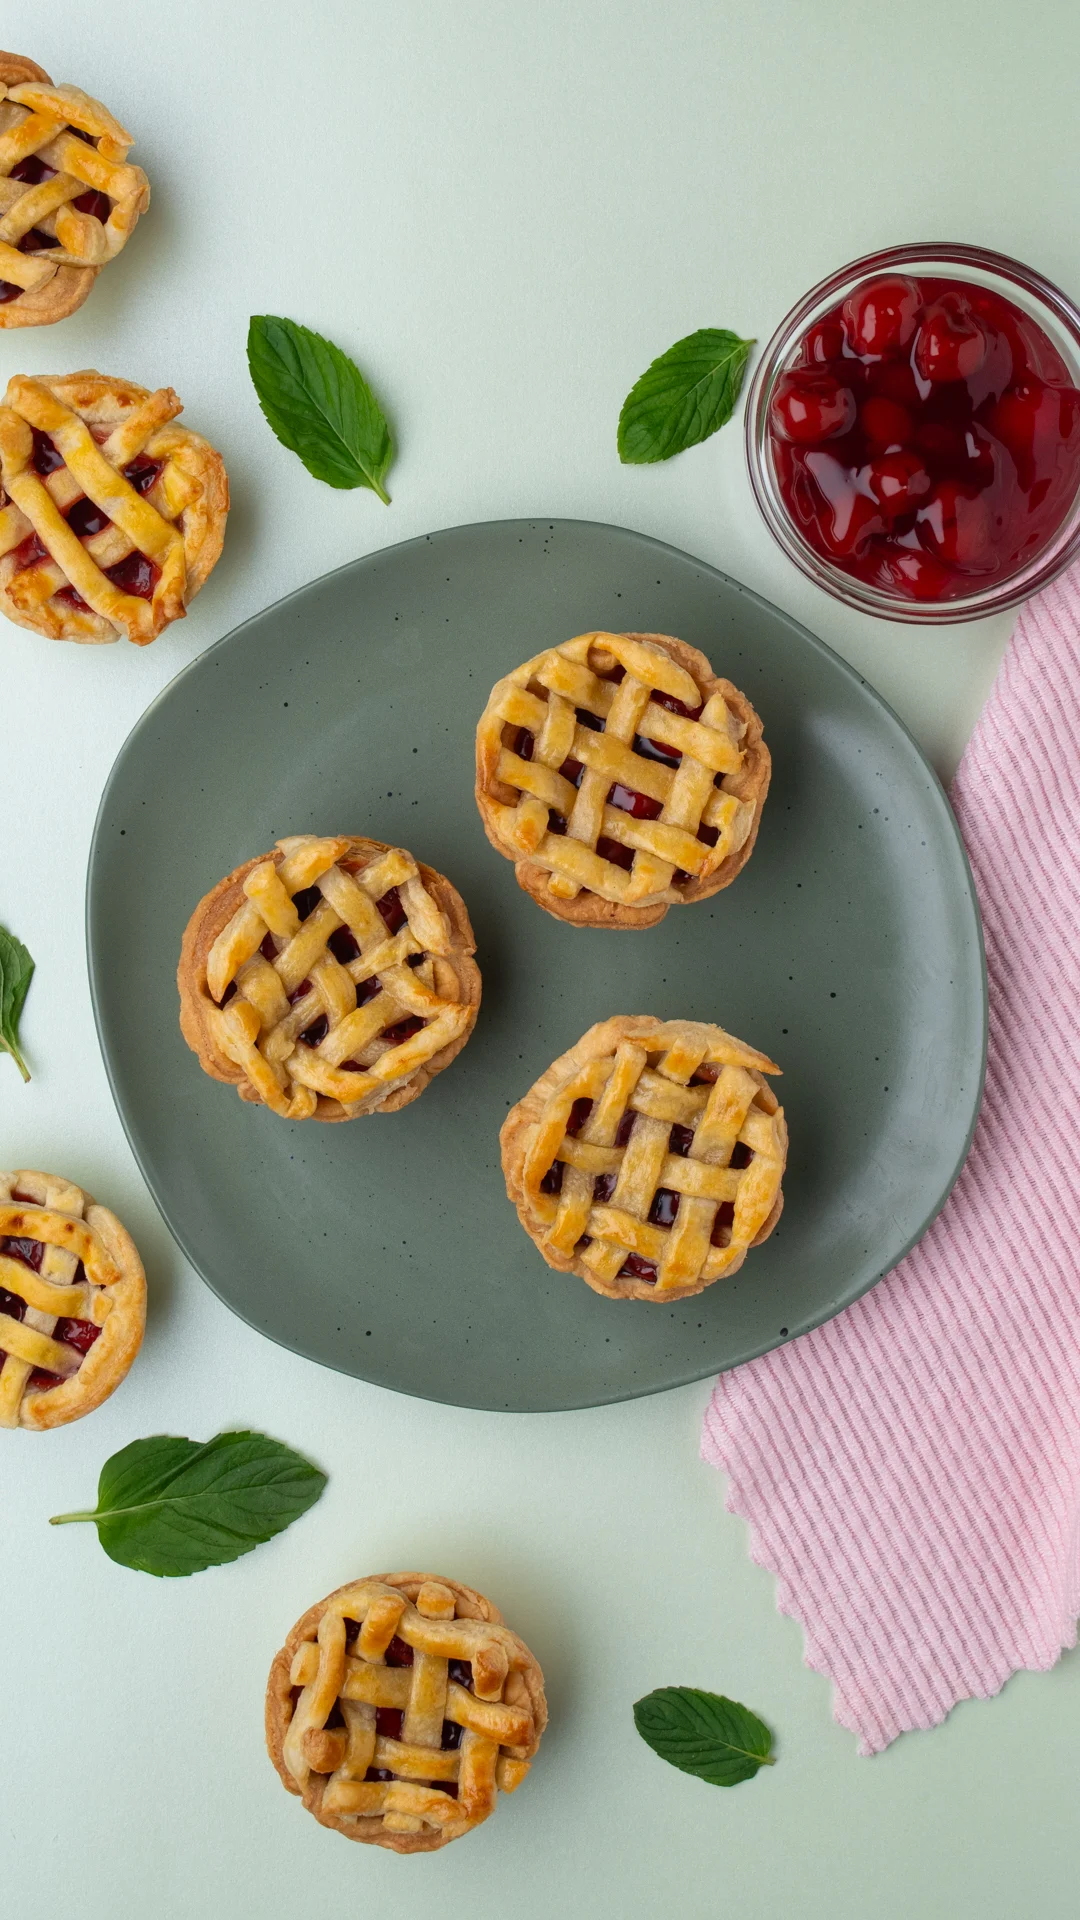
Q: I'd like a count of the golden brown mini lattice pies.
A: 7